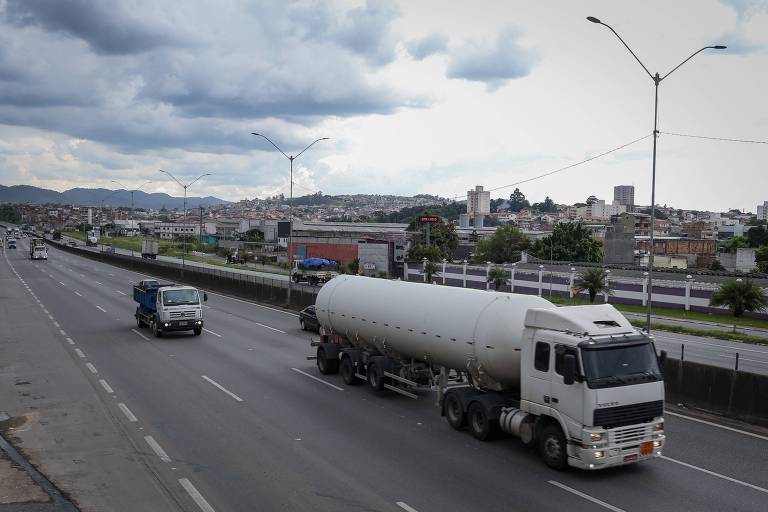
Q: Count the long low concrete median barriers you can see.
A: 1